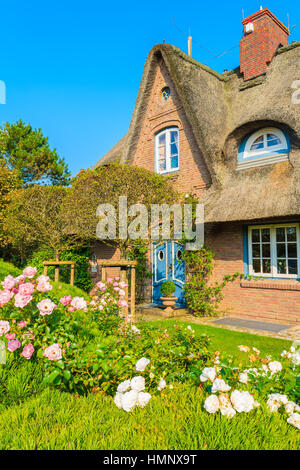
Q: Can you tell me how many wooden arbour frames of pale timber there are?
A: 2